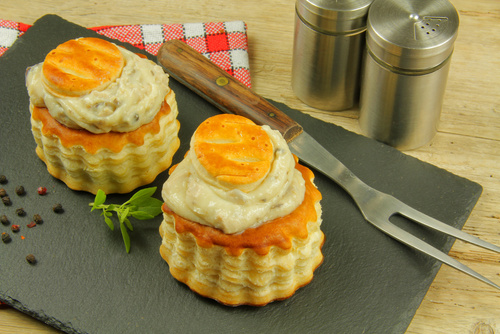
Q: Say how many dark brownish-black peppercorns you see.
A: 10